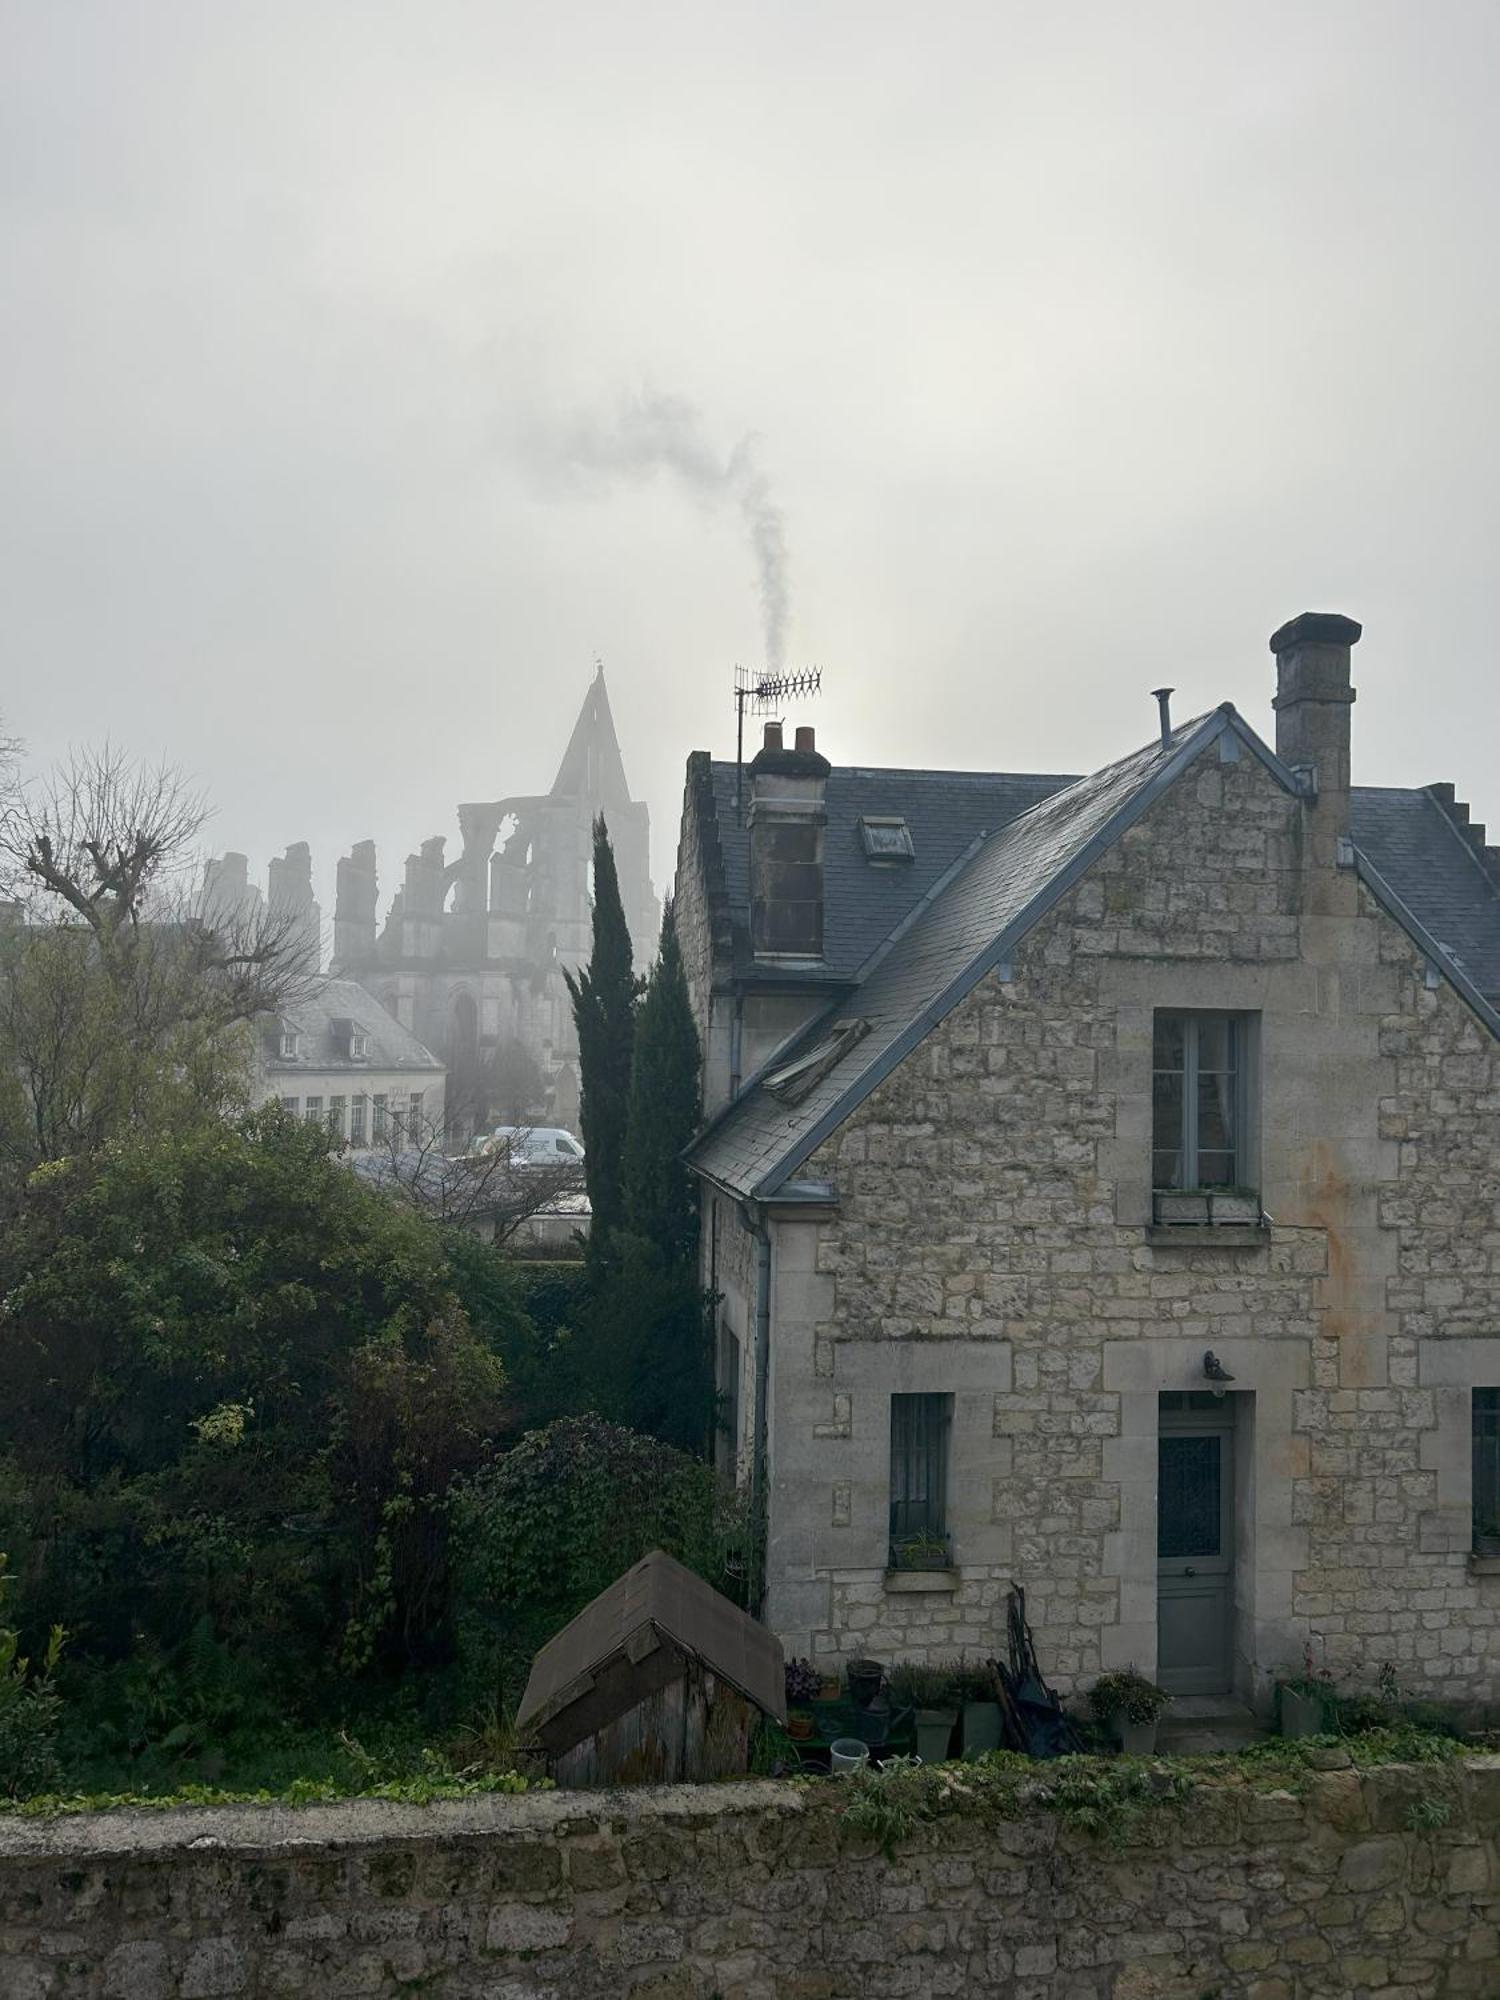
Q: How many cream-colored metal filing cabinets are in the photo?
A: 0